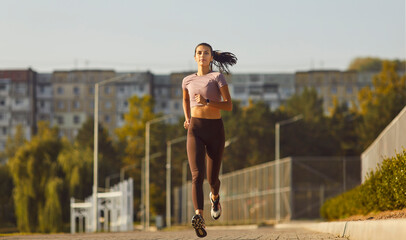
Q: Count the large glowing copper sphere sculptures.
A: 0